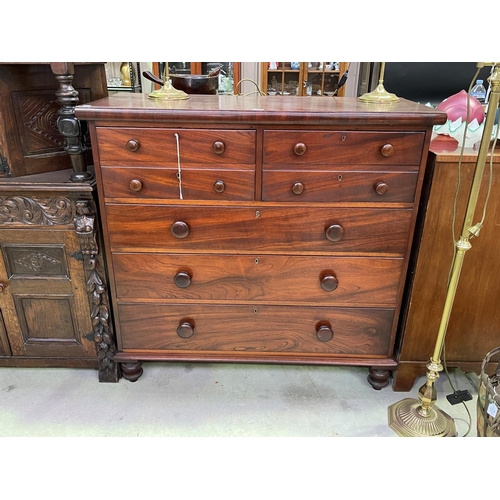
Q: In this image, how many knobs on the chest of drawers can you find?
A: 14